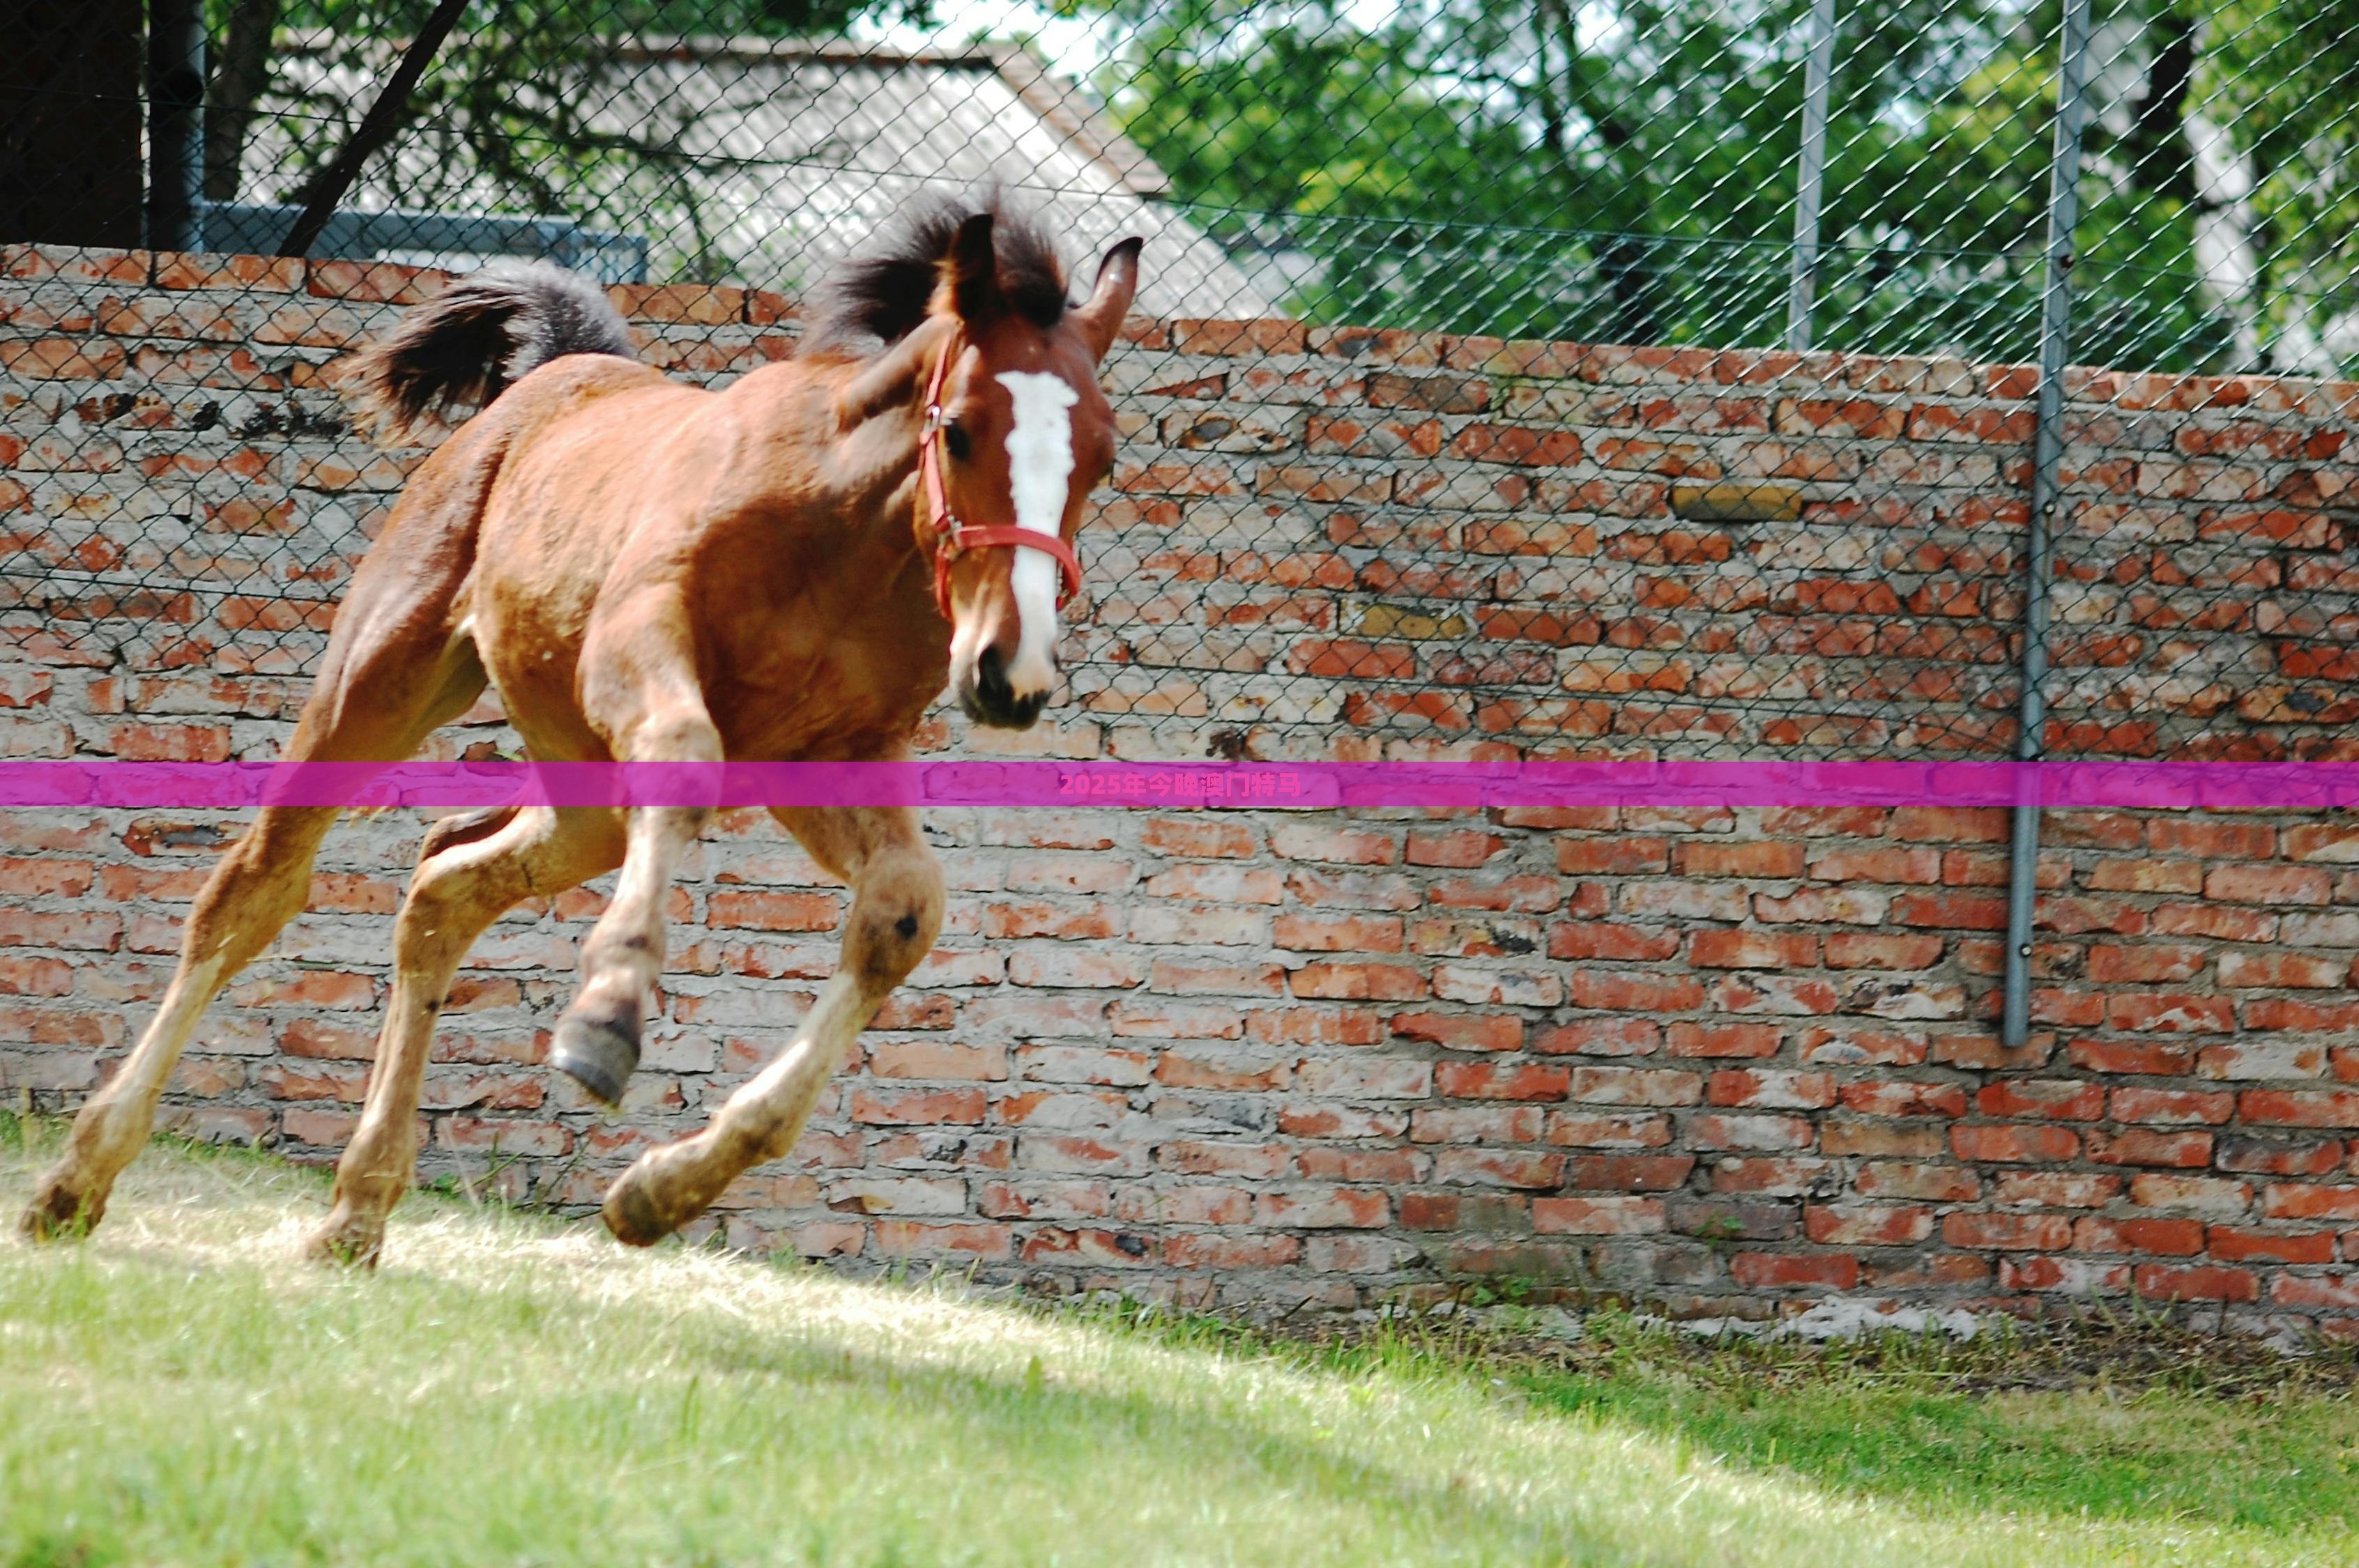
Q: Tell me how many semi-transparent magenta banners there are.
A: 1